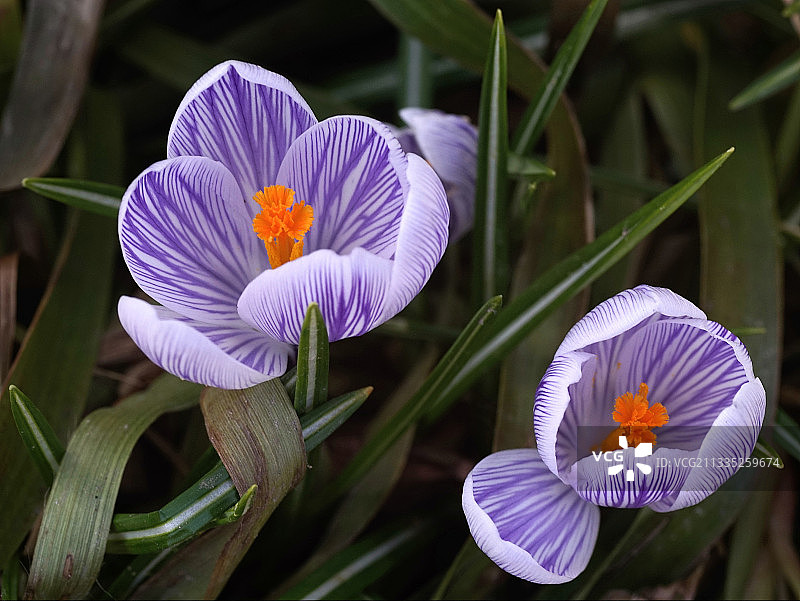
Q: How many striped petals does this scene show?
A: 12